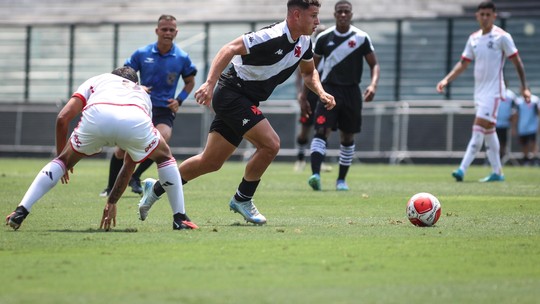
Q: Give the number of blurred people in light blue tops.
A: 2